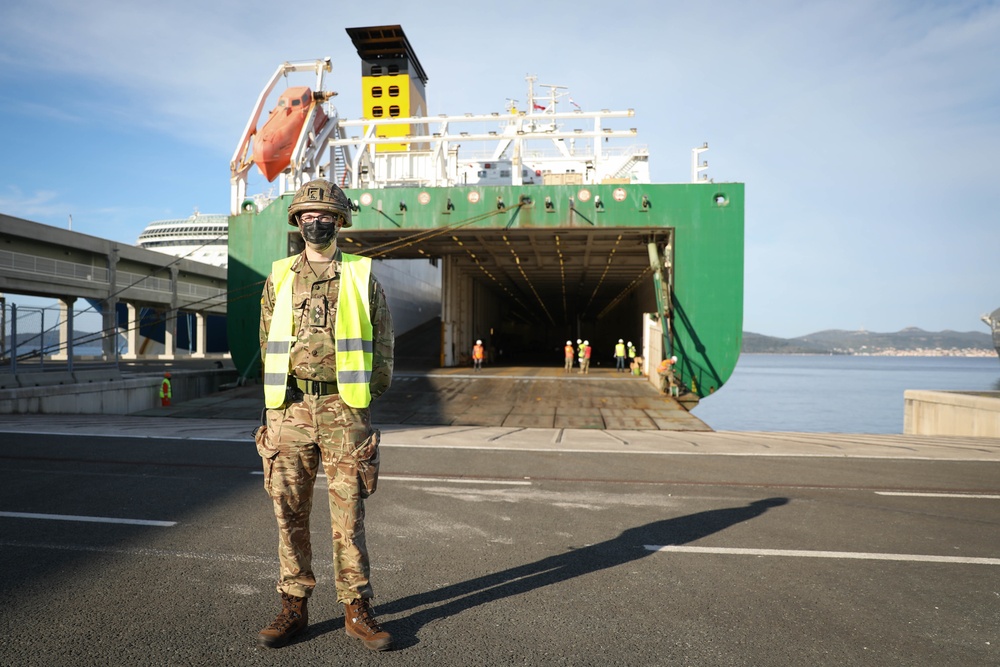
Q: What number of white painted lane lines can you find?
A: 4